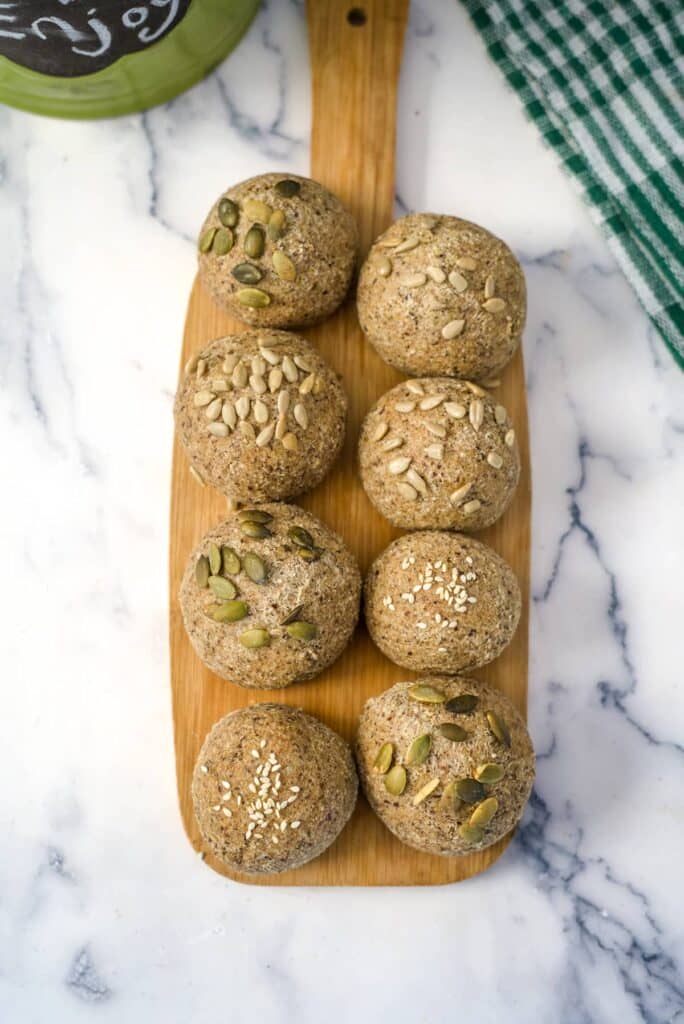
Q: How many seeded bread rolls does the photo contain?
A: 8